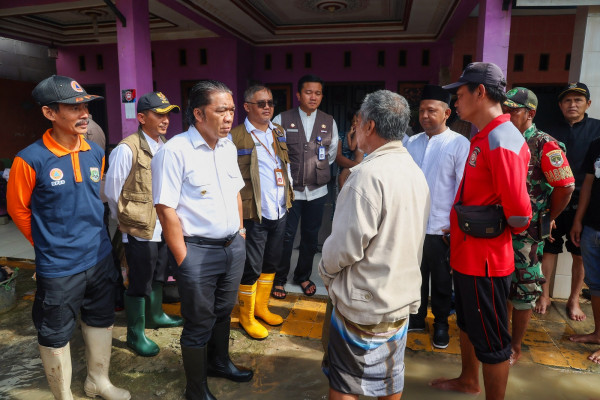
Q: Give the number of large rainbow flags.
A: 0